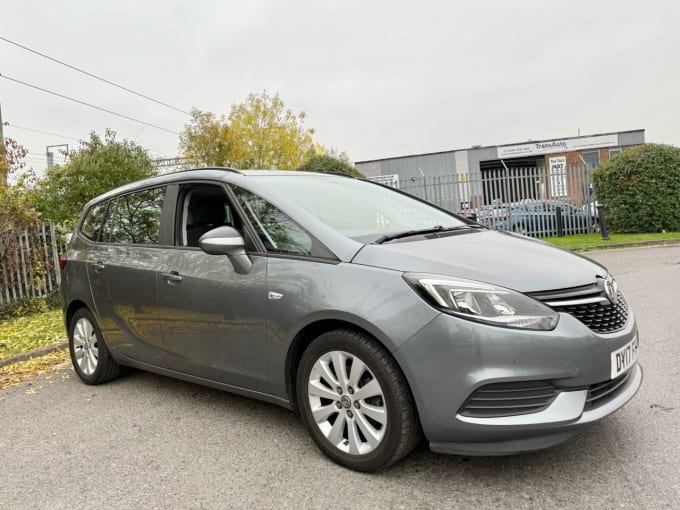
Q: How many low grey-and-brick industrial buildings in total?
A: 1